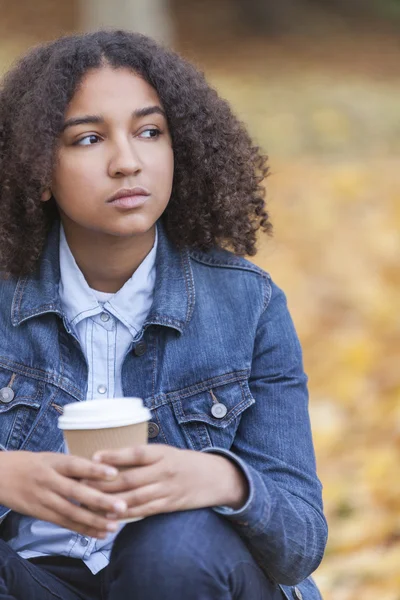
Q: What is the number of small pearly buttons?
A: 3